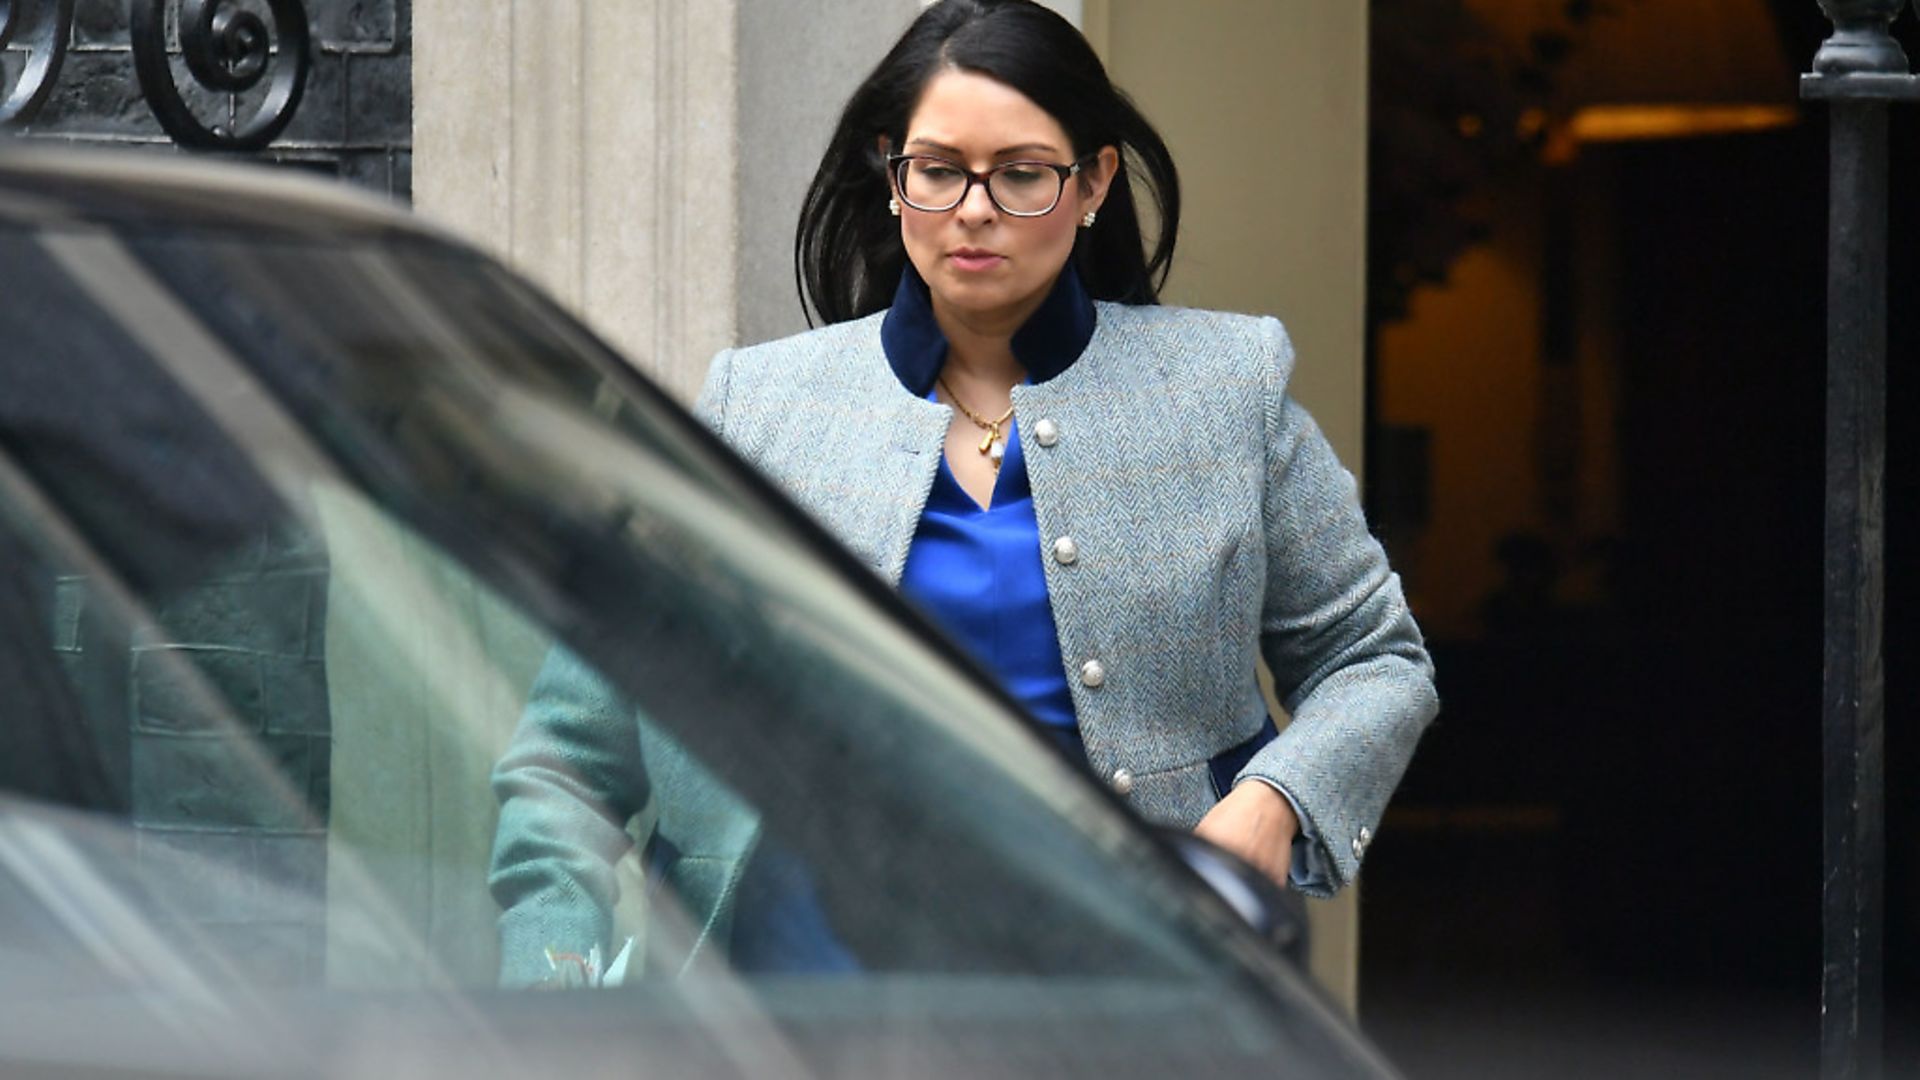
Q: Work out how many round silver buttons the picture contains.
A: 6